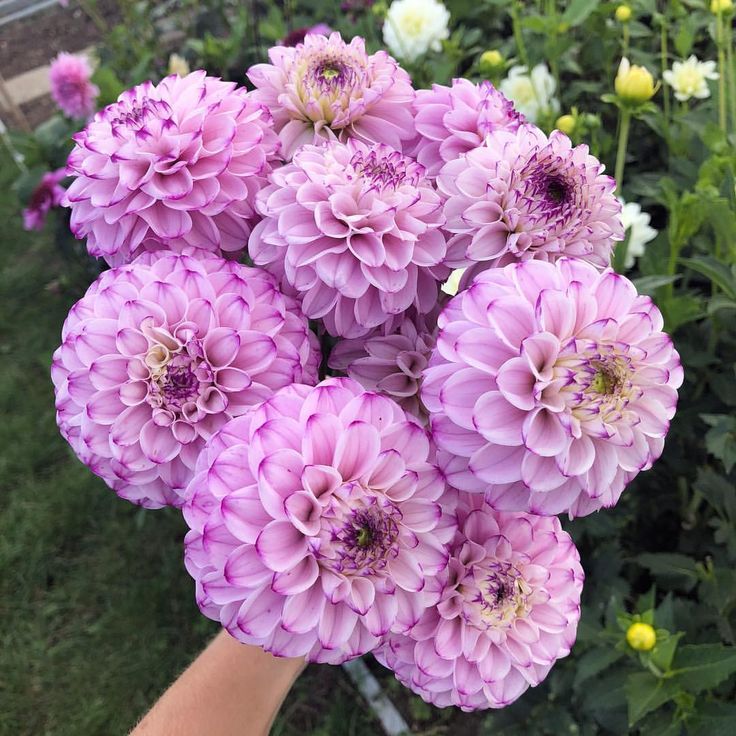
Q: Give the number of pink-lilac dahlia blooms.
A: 10